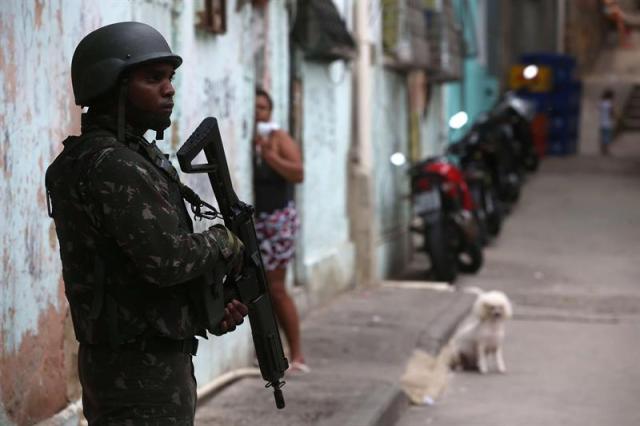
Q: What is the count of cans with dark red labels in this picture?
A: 0